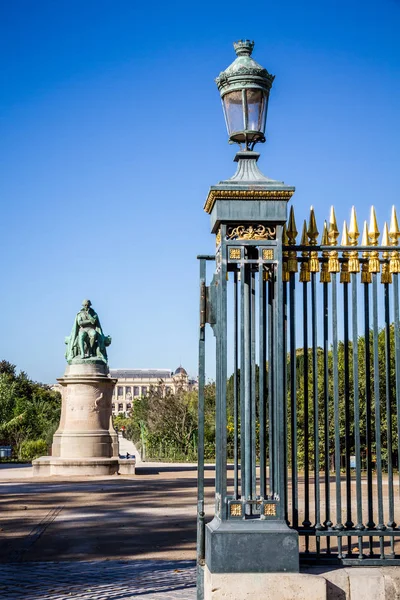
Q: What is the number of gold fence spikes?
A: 12